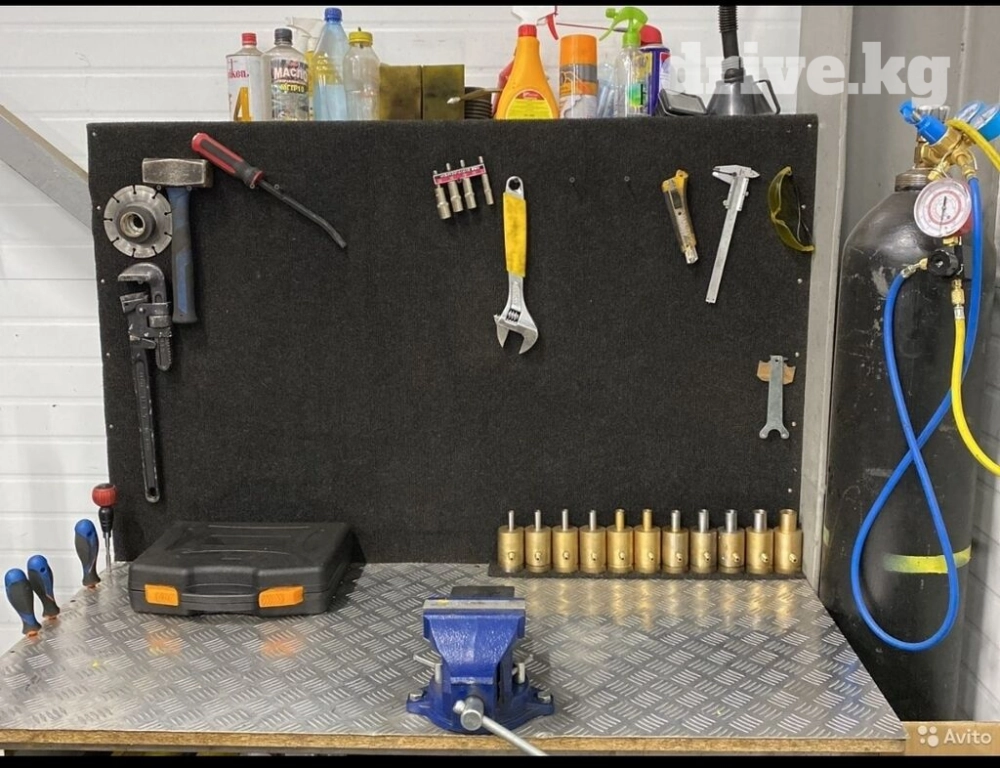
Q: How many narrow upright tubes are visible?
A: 11